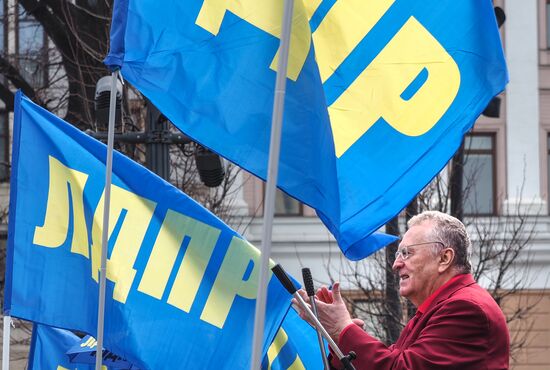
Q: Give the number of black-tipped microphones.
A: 2